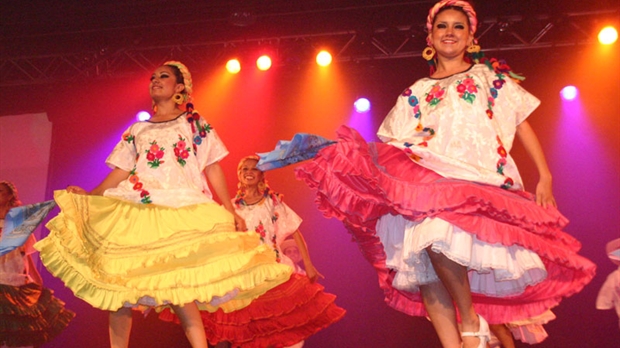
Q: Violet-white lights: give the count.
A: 3